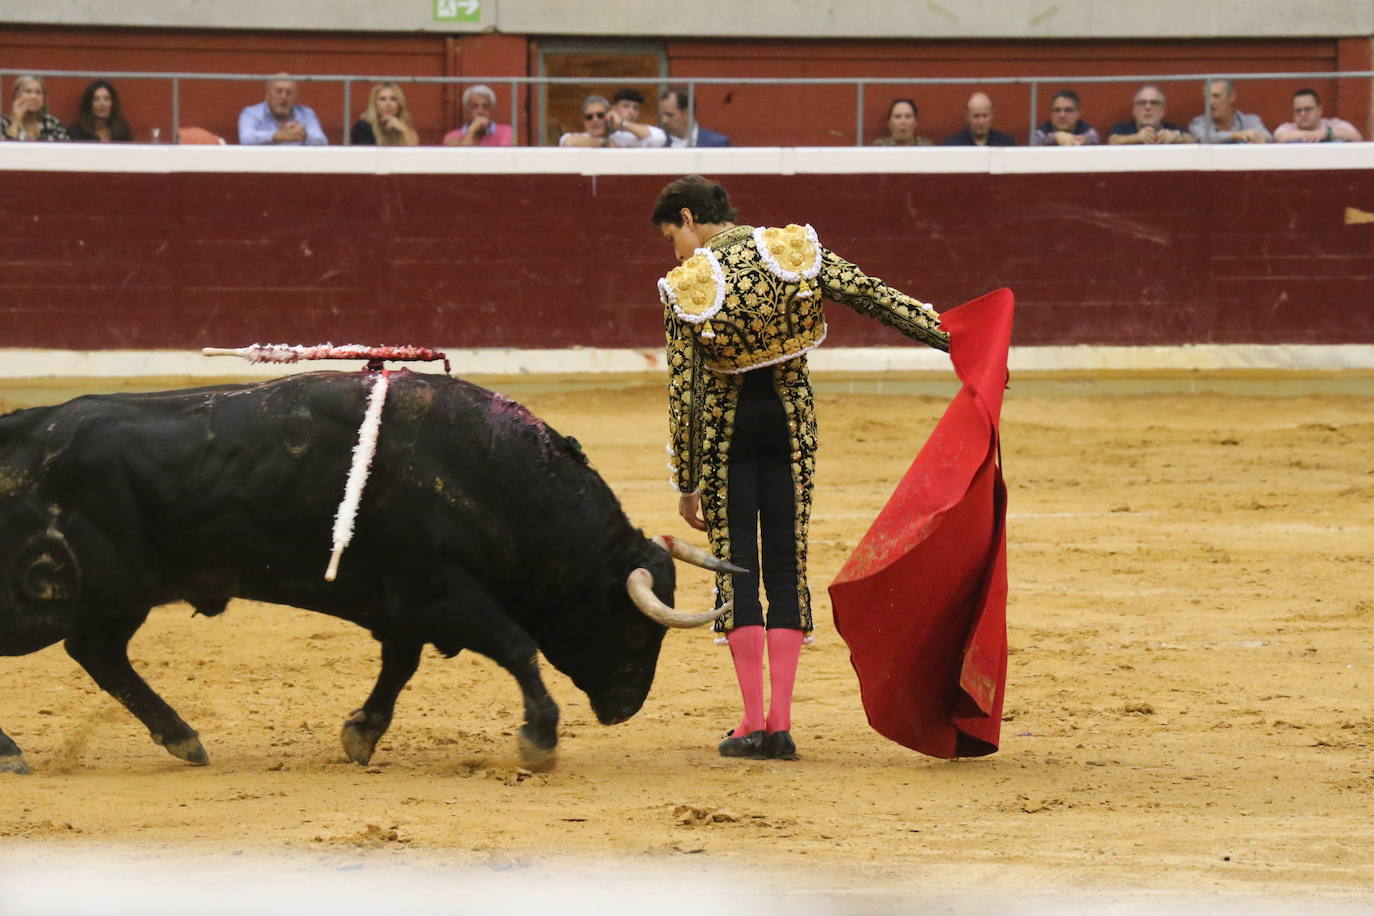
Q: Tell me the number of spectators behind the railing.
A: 14